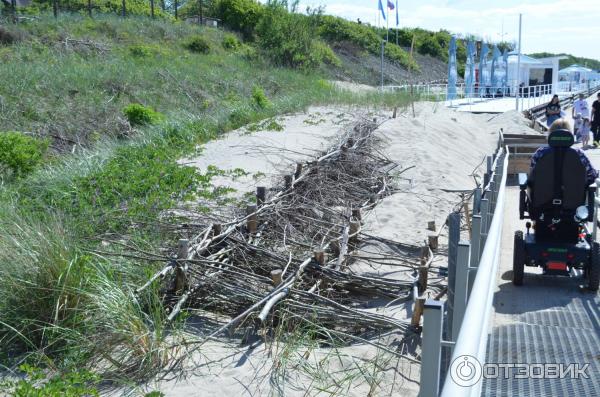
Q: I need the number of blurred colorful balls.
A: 0